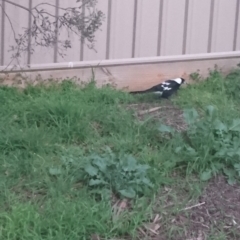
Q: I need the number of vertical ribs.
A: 10